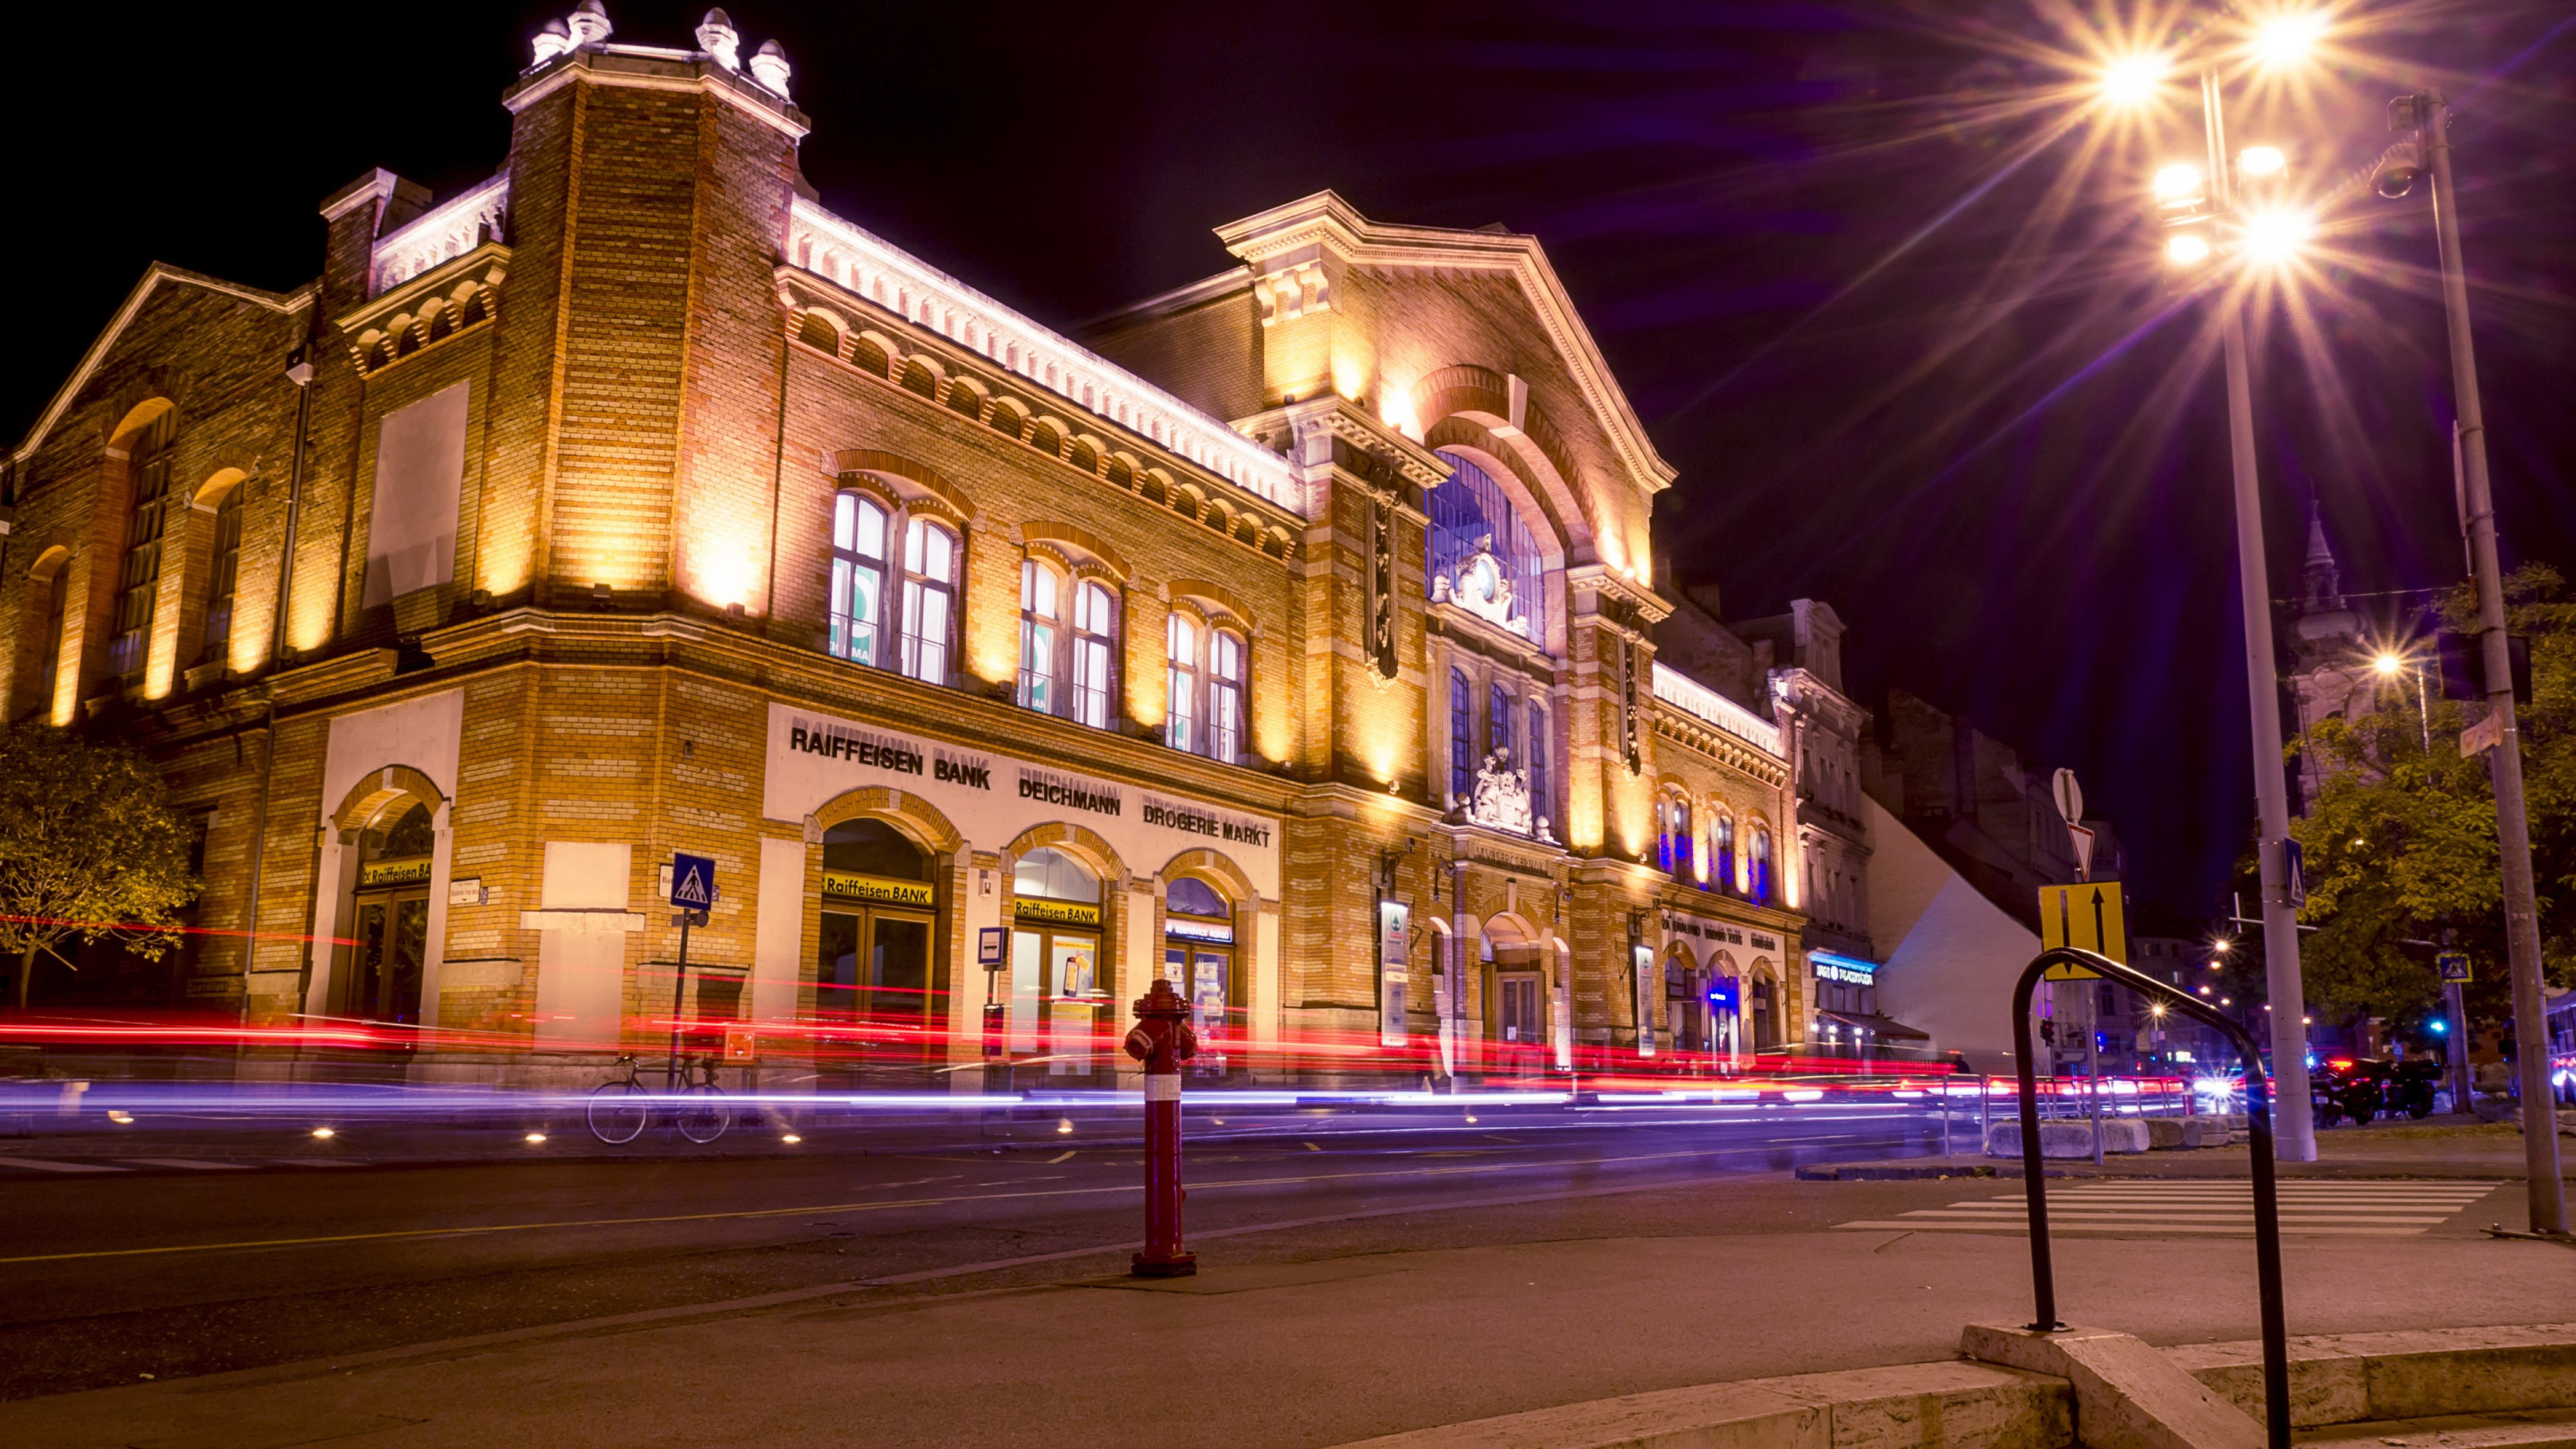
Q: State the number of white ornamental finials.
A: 4